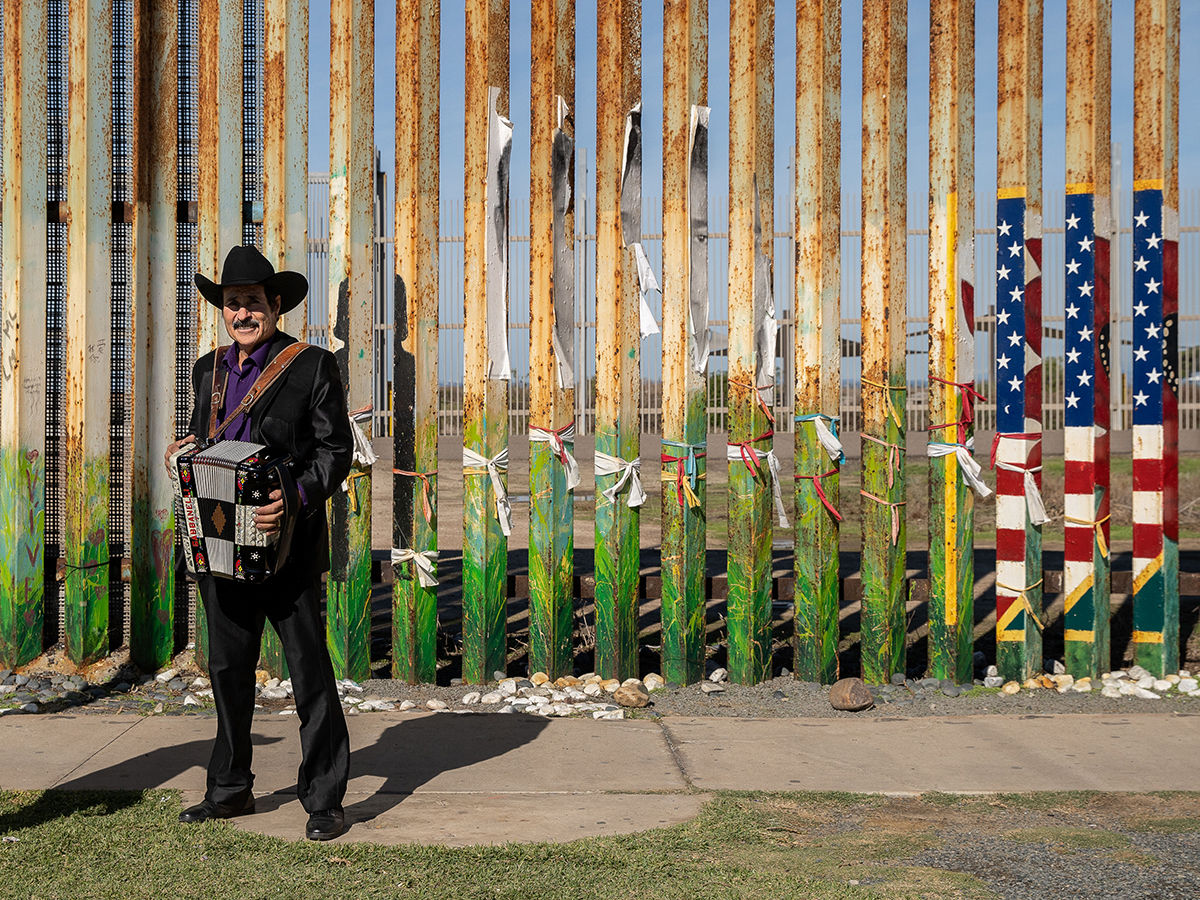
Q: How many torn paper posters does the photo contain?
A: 5